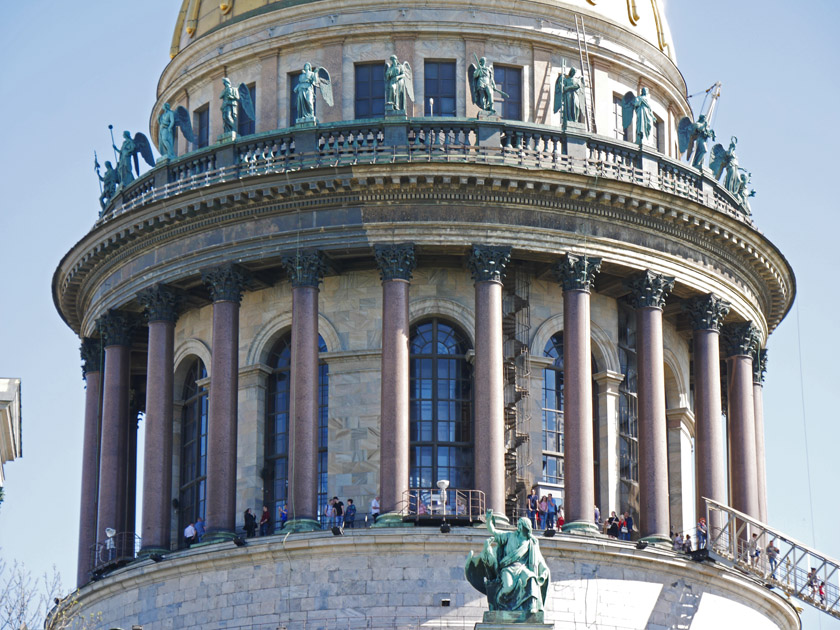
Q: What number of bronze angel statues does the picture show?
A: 12